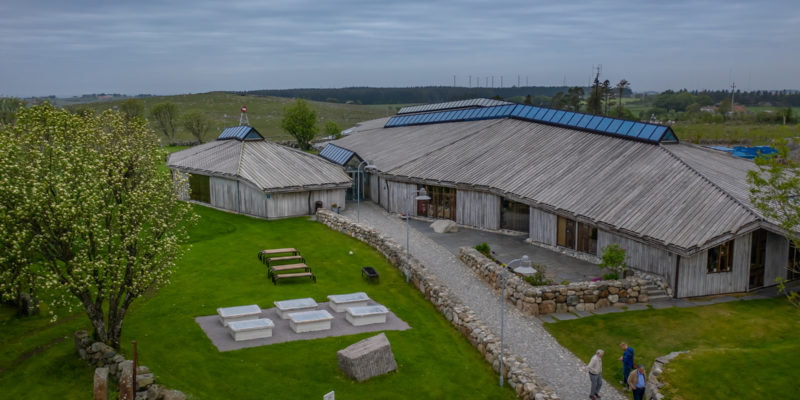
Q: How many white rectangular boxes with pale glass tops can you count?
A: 6